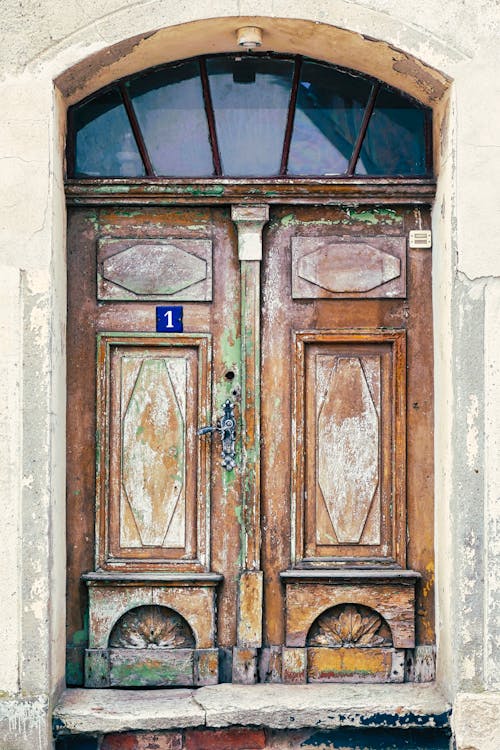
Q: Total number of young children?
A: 0